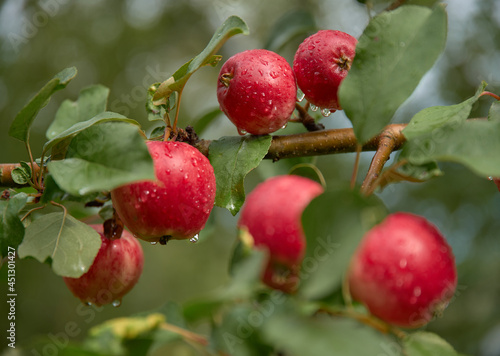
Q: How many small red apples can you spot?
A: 6